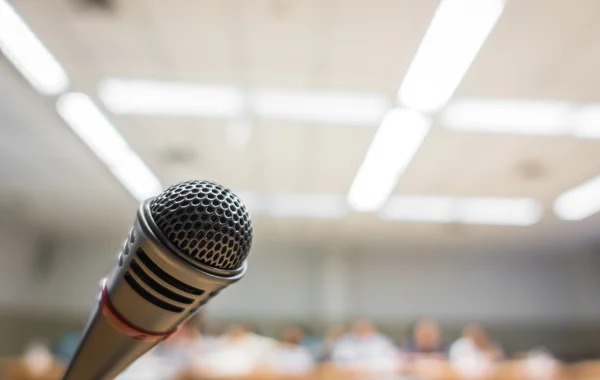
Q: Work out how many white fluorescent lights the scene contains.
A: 13